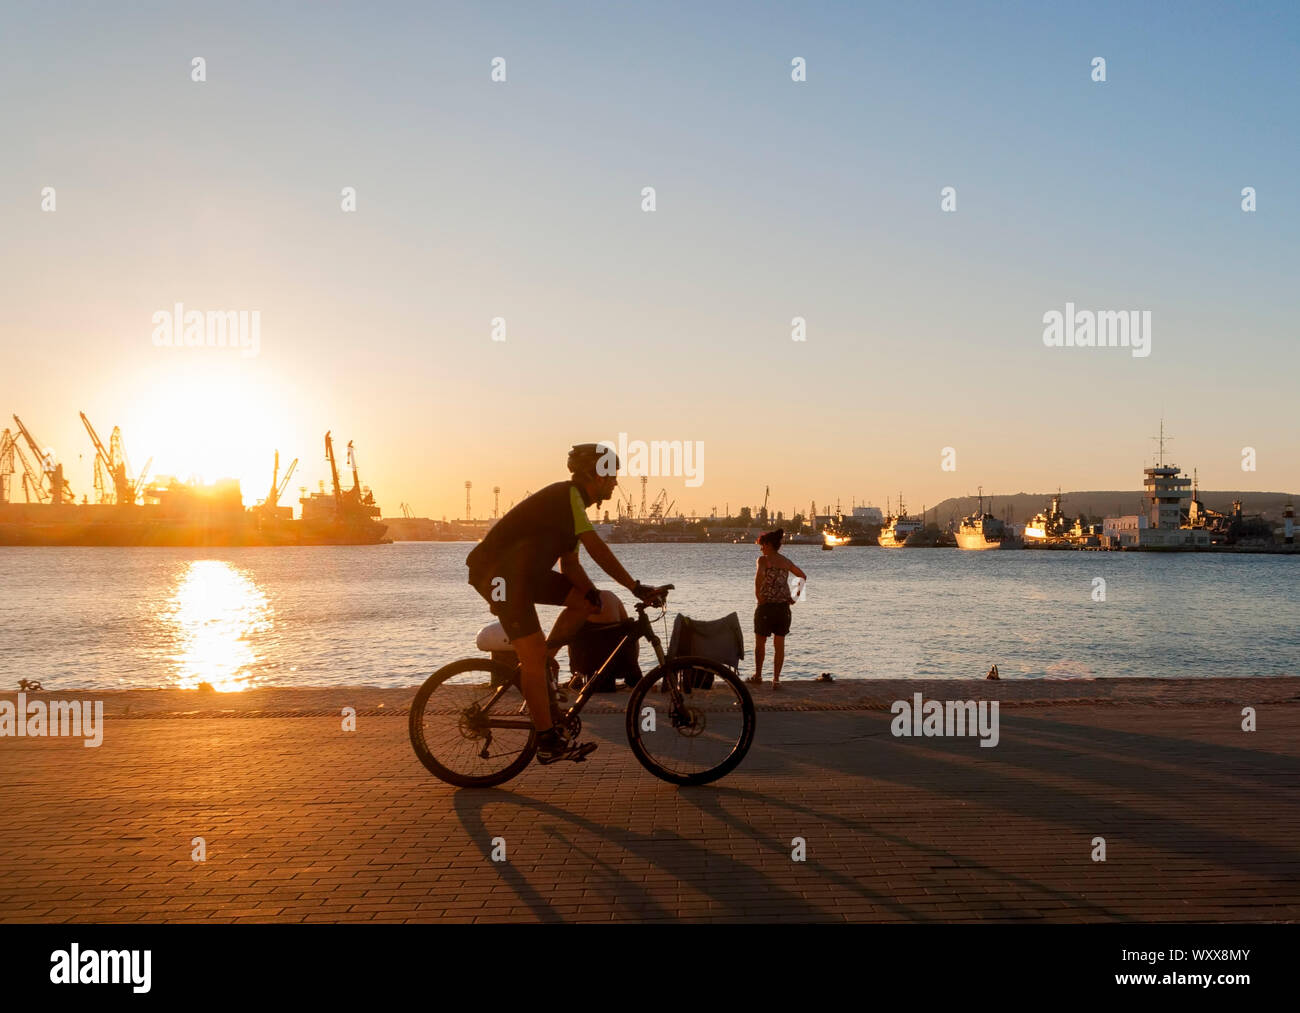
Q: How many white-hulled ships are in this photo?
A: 4